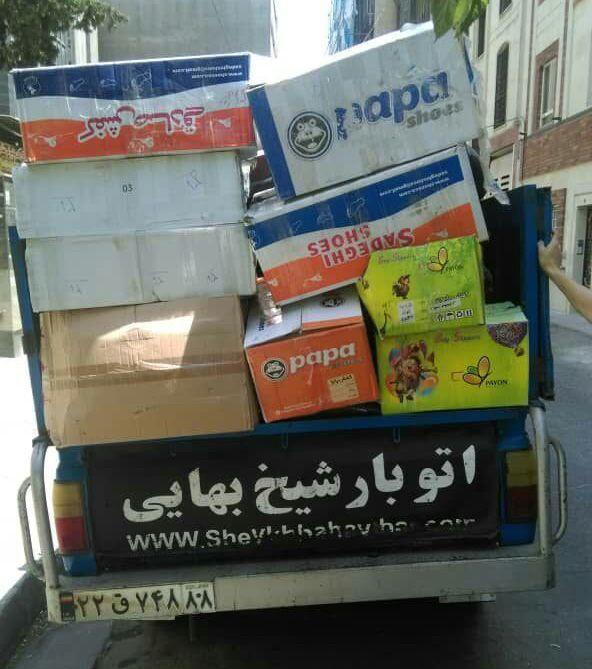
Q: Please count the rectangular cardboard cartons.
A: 9